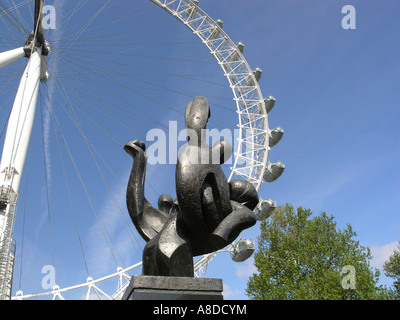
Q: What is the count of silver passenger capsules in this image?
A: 9